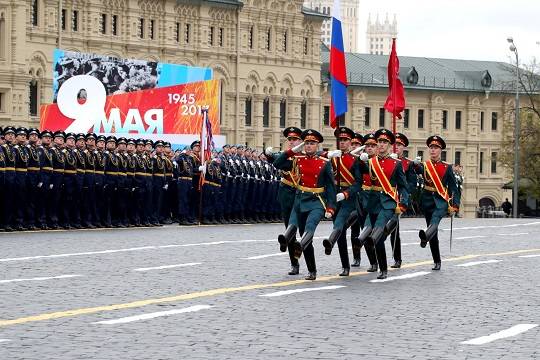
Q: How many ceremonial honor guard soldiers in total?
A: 8